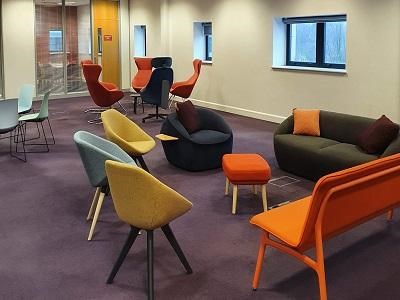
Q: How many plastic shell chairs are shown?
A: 3